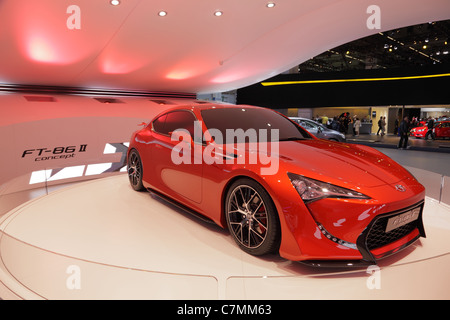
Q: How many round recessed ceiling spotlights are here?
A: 4